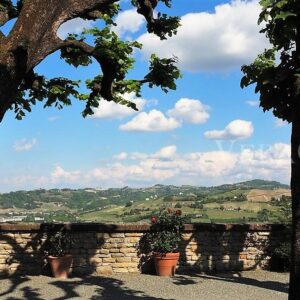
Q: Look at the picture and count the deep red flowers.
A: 3